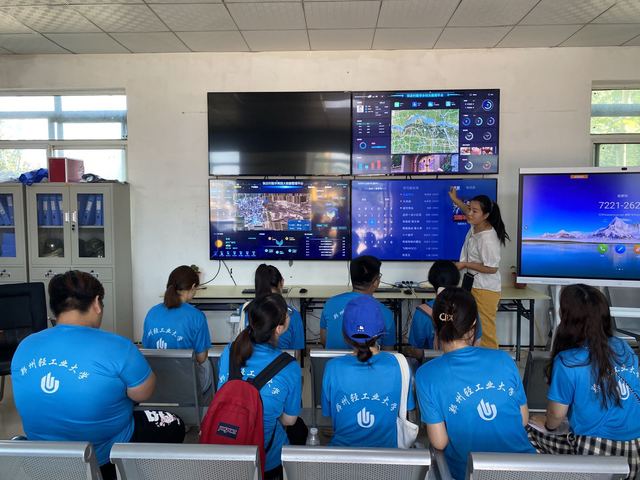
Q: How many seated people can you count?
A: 9